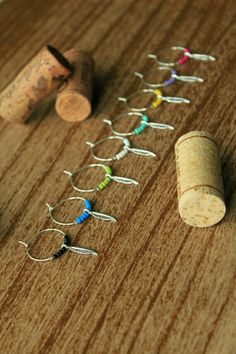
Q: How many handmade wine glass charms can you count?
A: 8